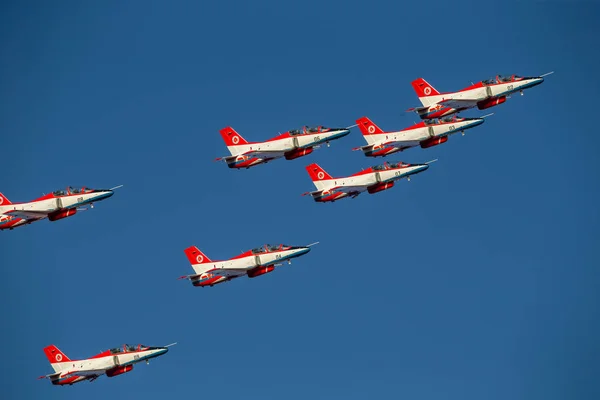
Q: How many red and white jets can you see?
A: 7